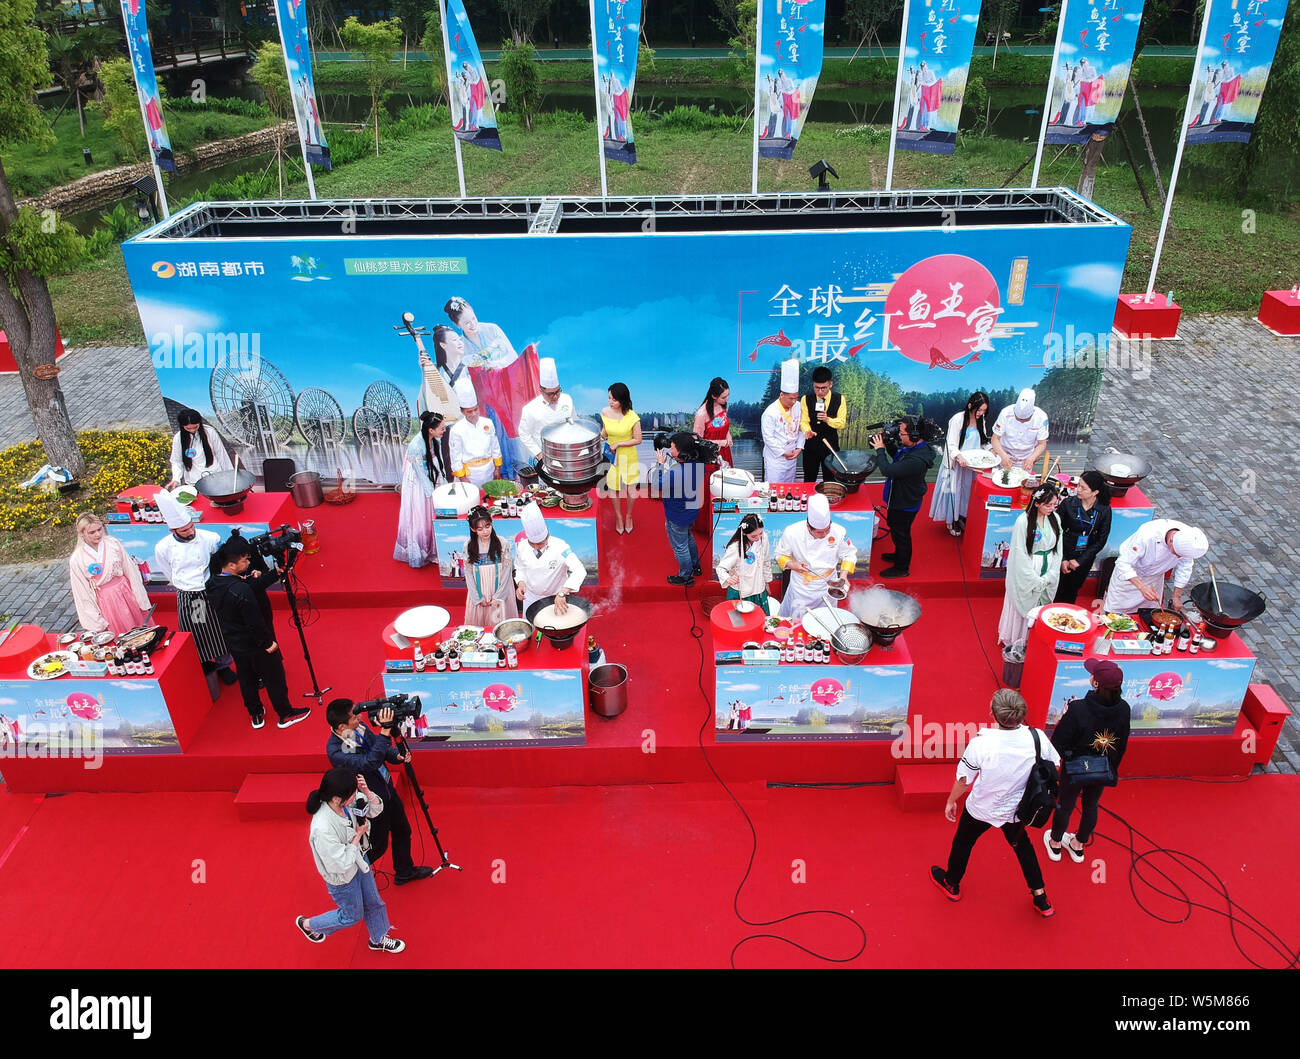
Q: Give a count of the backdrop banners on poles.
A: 8